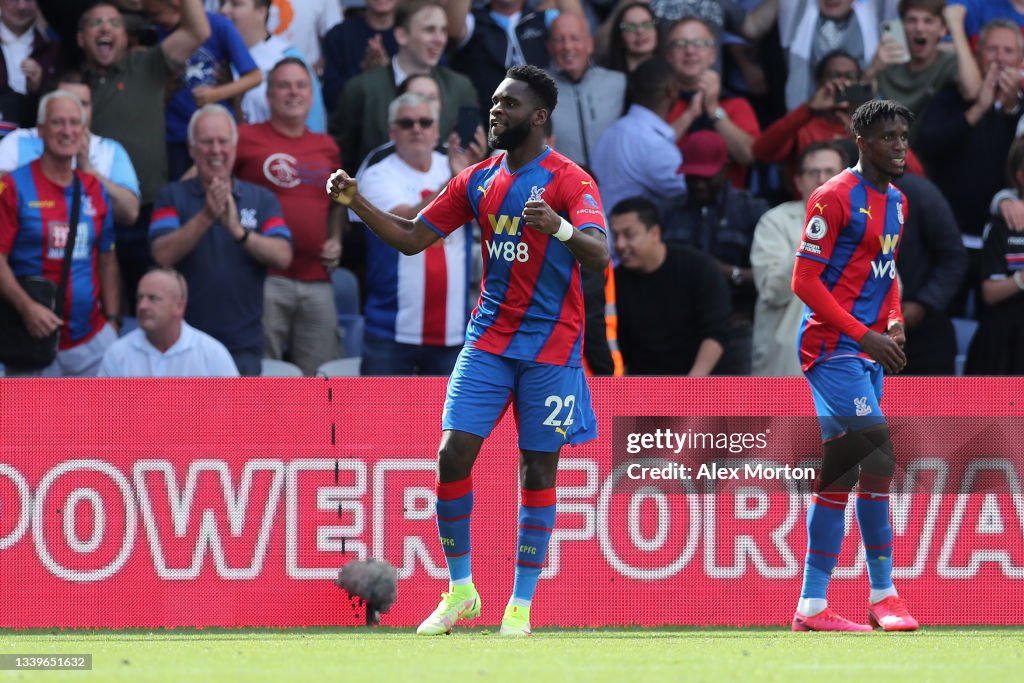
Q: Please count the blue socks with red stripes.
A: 4